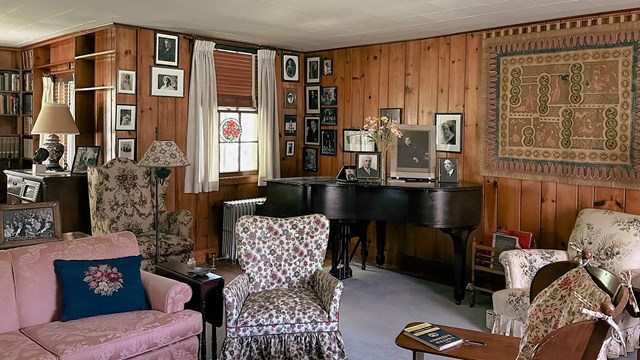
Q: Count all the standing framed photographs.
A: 7